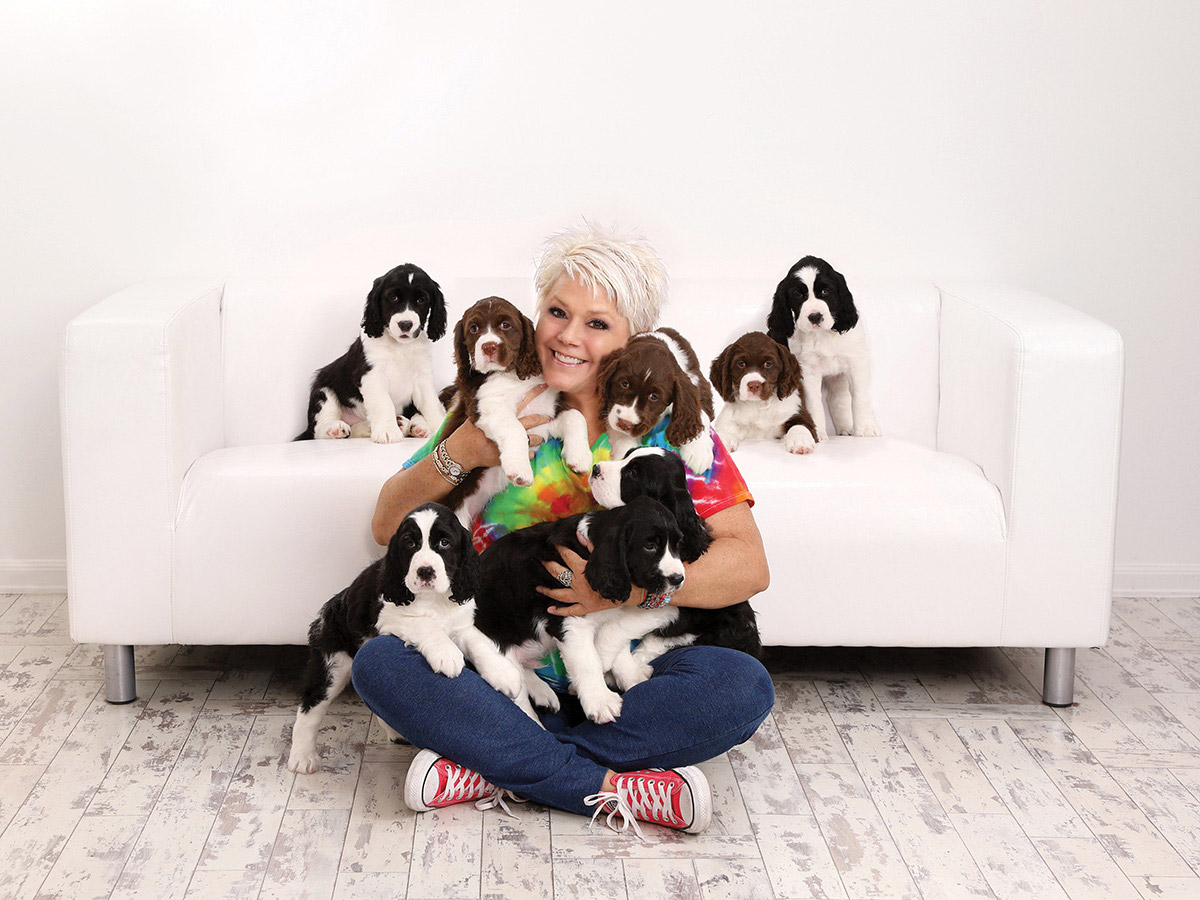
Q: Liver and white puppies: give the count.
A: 3